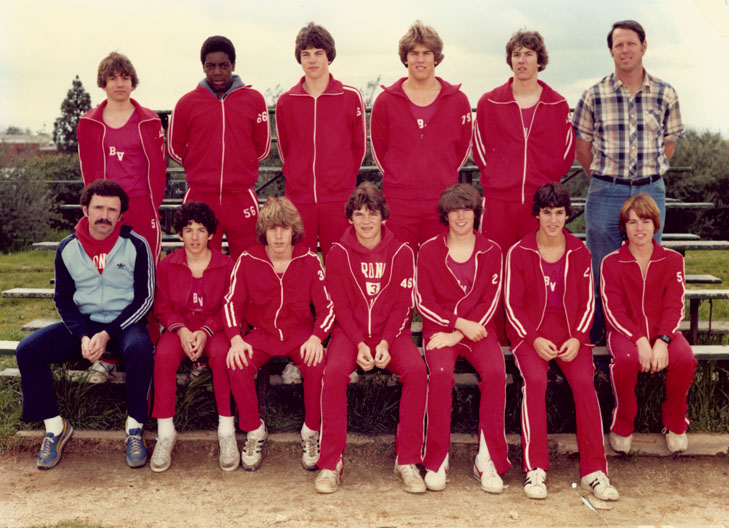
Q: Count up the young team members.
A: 11